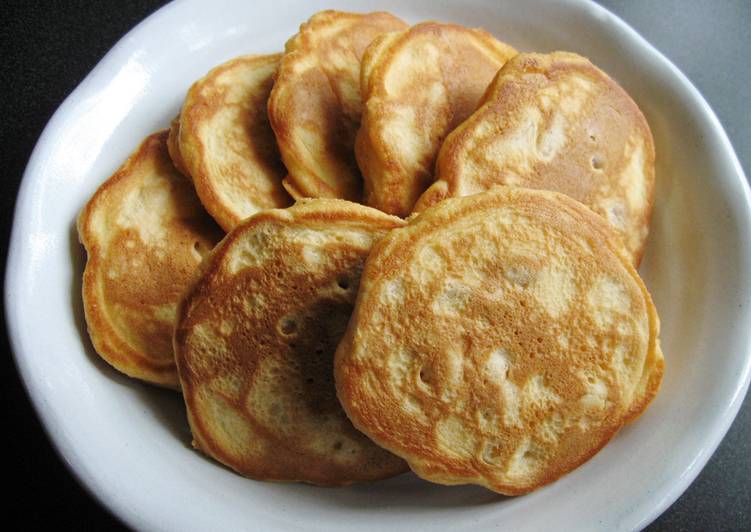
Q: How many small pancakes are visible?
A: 7